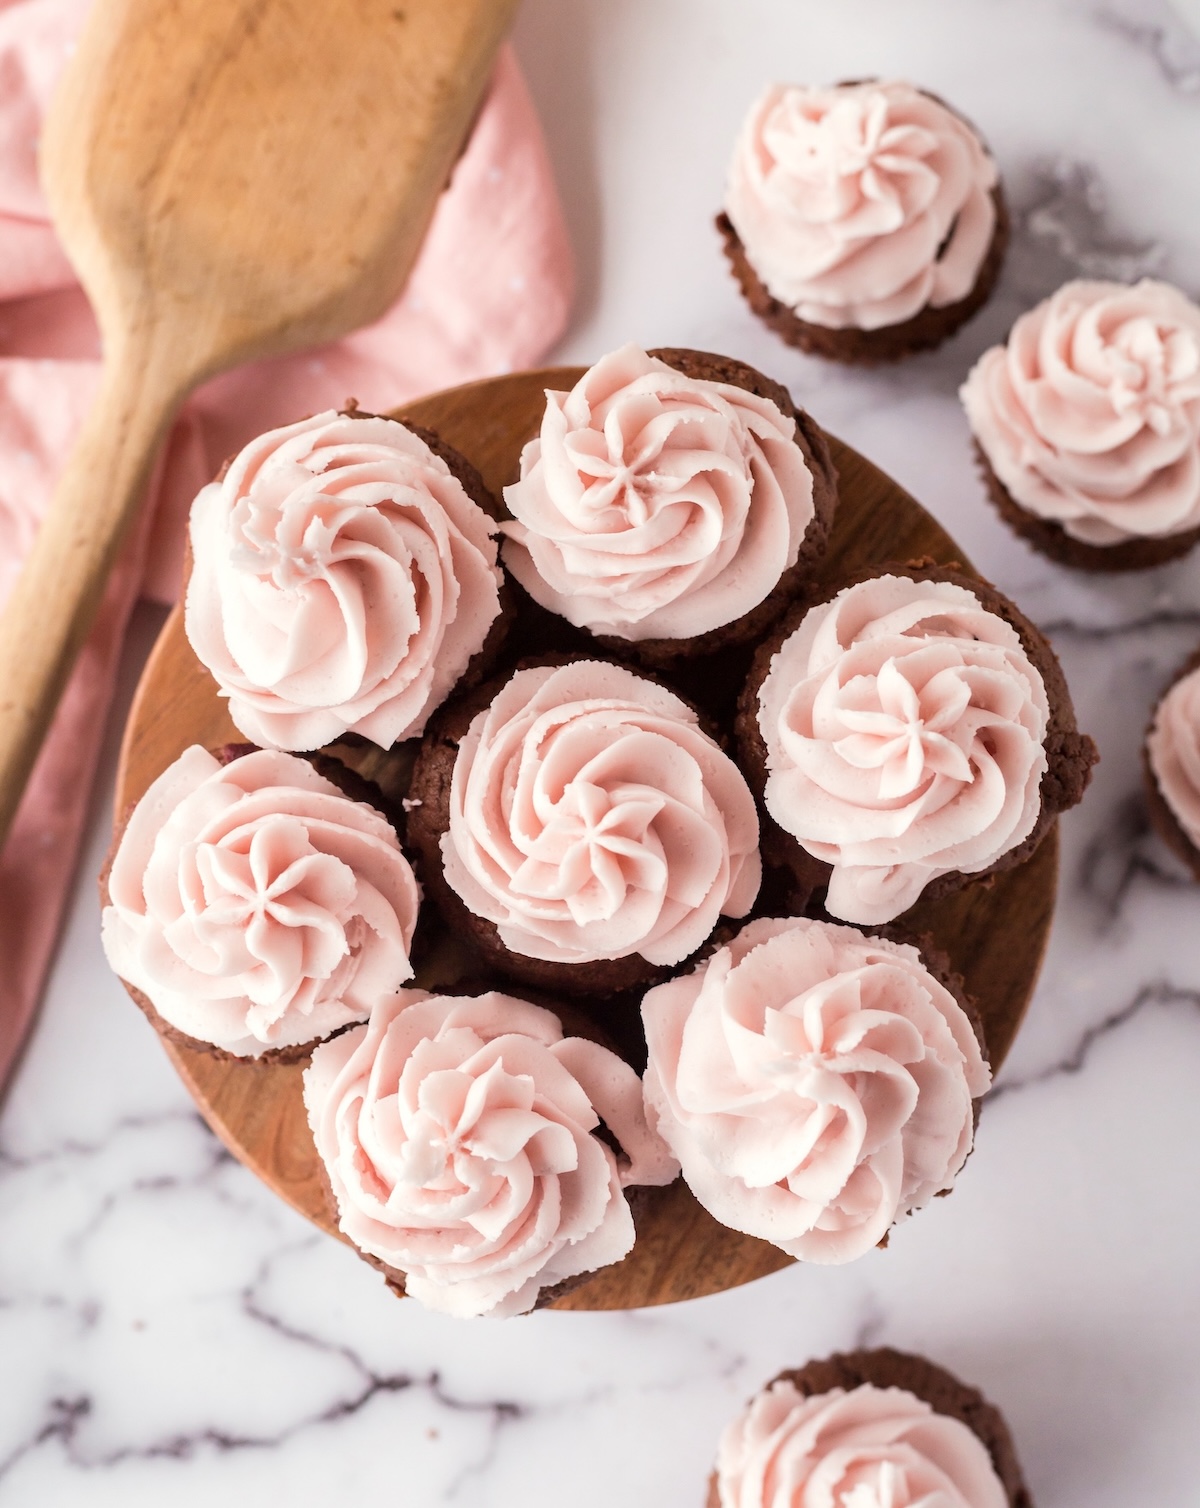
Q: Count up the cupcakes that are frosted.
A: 11